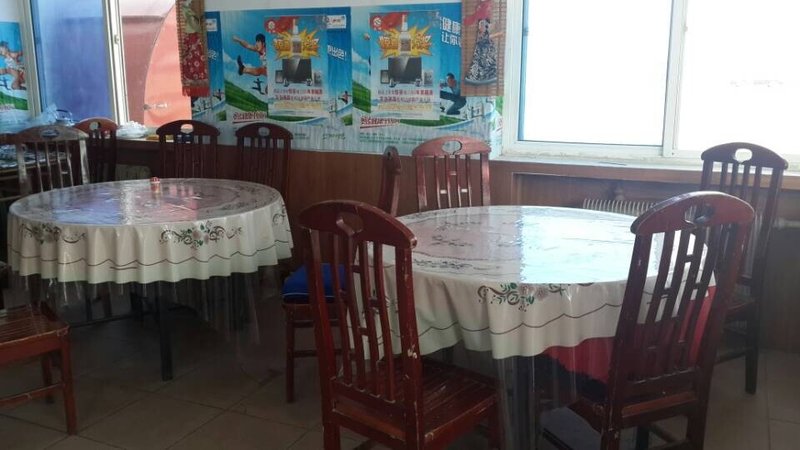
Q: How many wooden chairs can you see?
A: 10